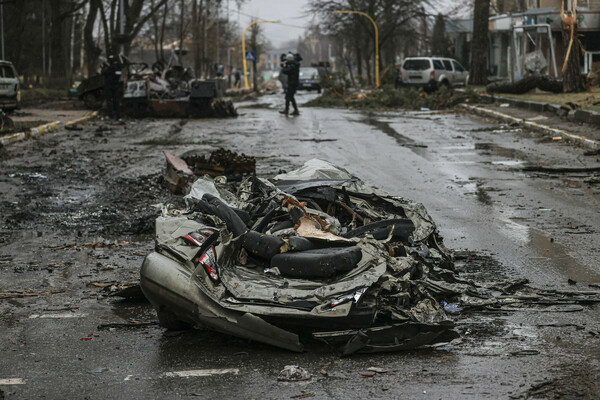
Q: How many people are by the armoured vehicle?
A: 1